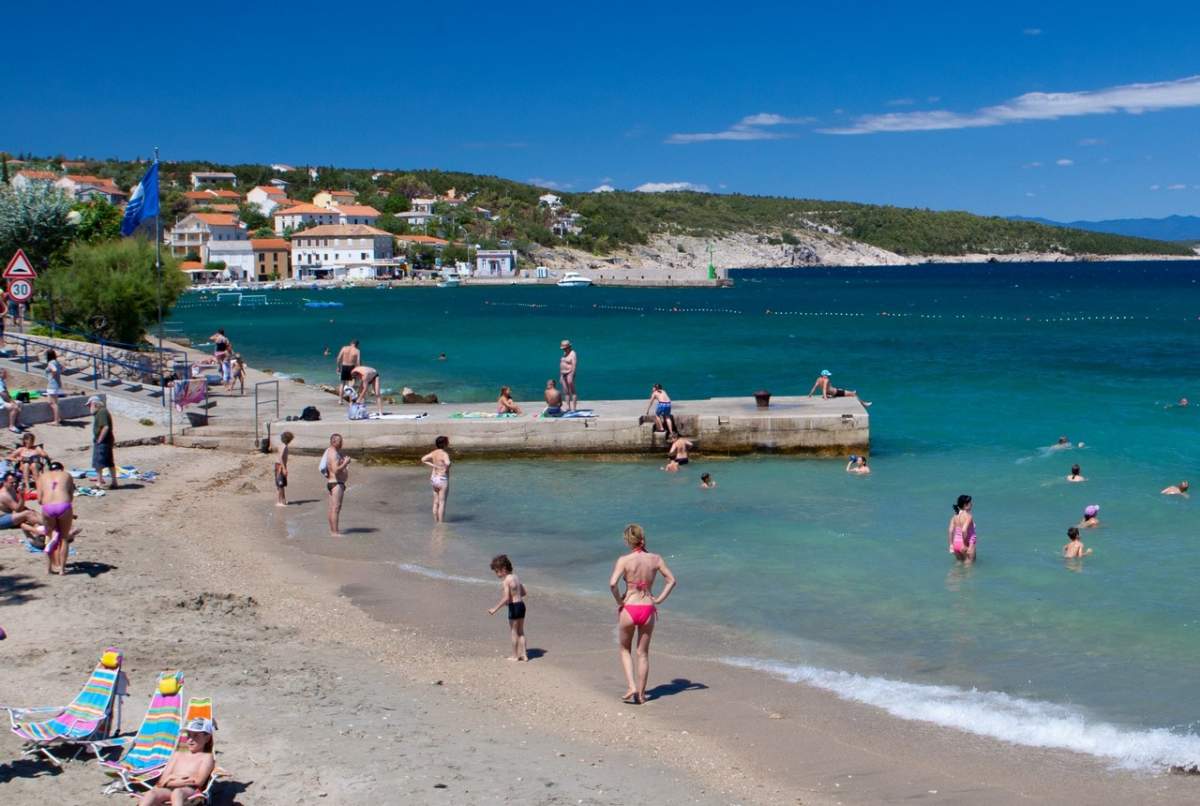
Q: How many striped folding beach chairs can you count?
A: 3